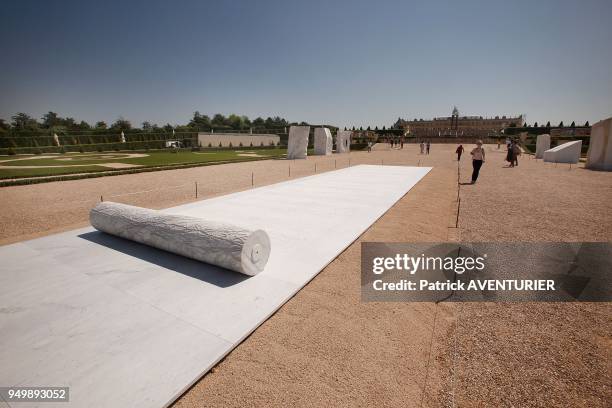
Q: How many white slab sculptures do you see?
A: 6